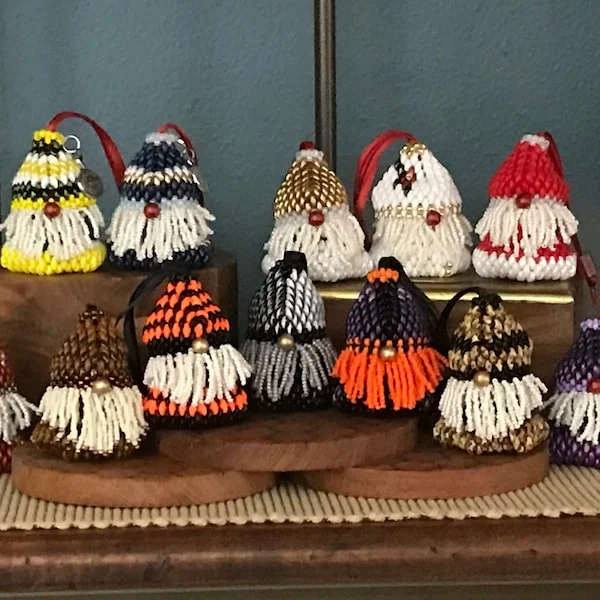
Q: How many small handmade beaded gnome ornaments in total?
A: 12